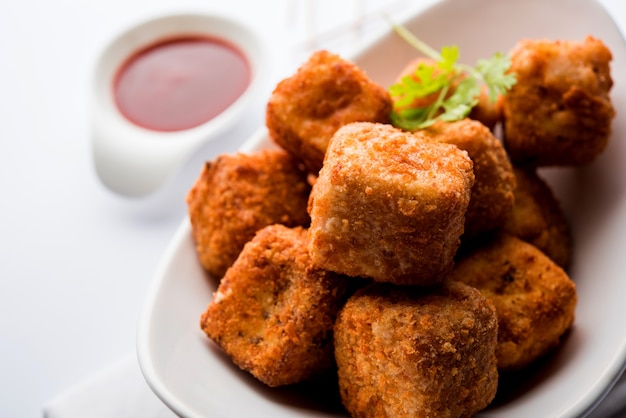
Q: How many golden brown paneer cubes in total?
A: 10